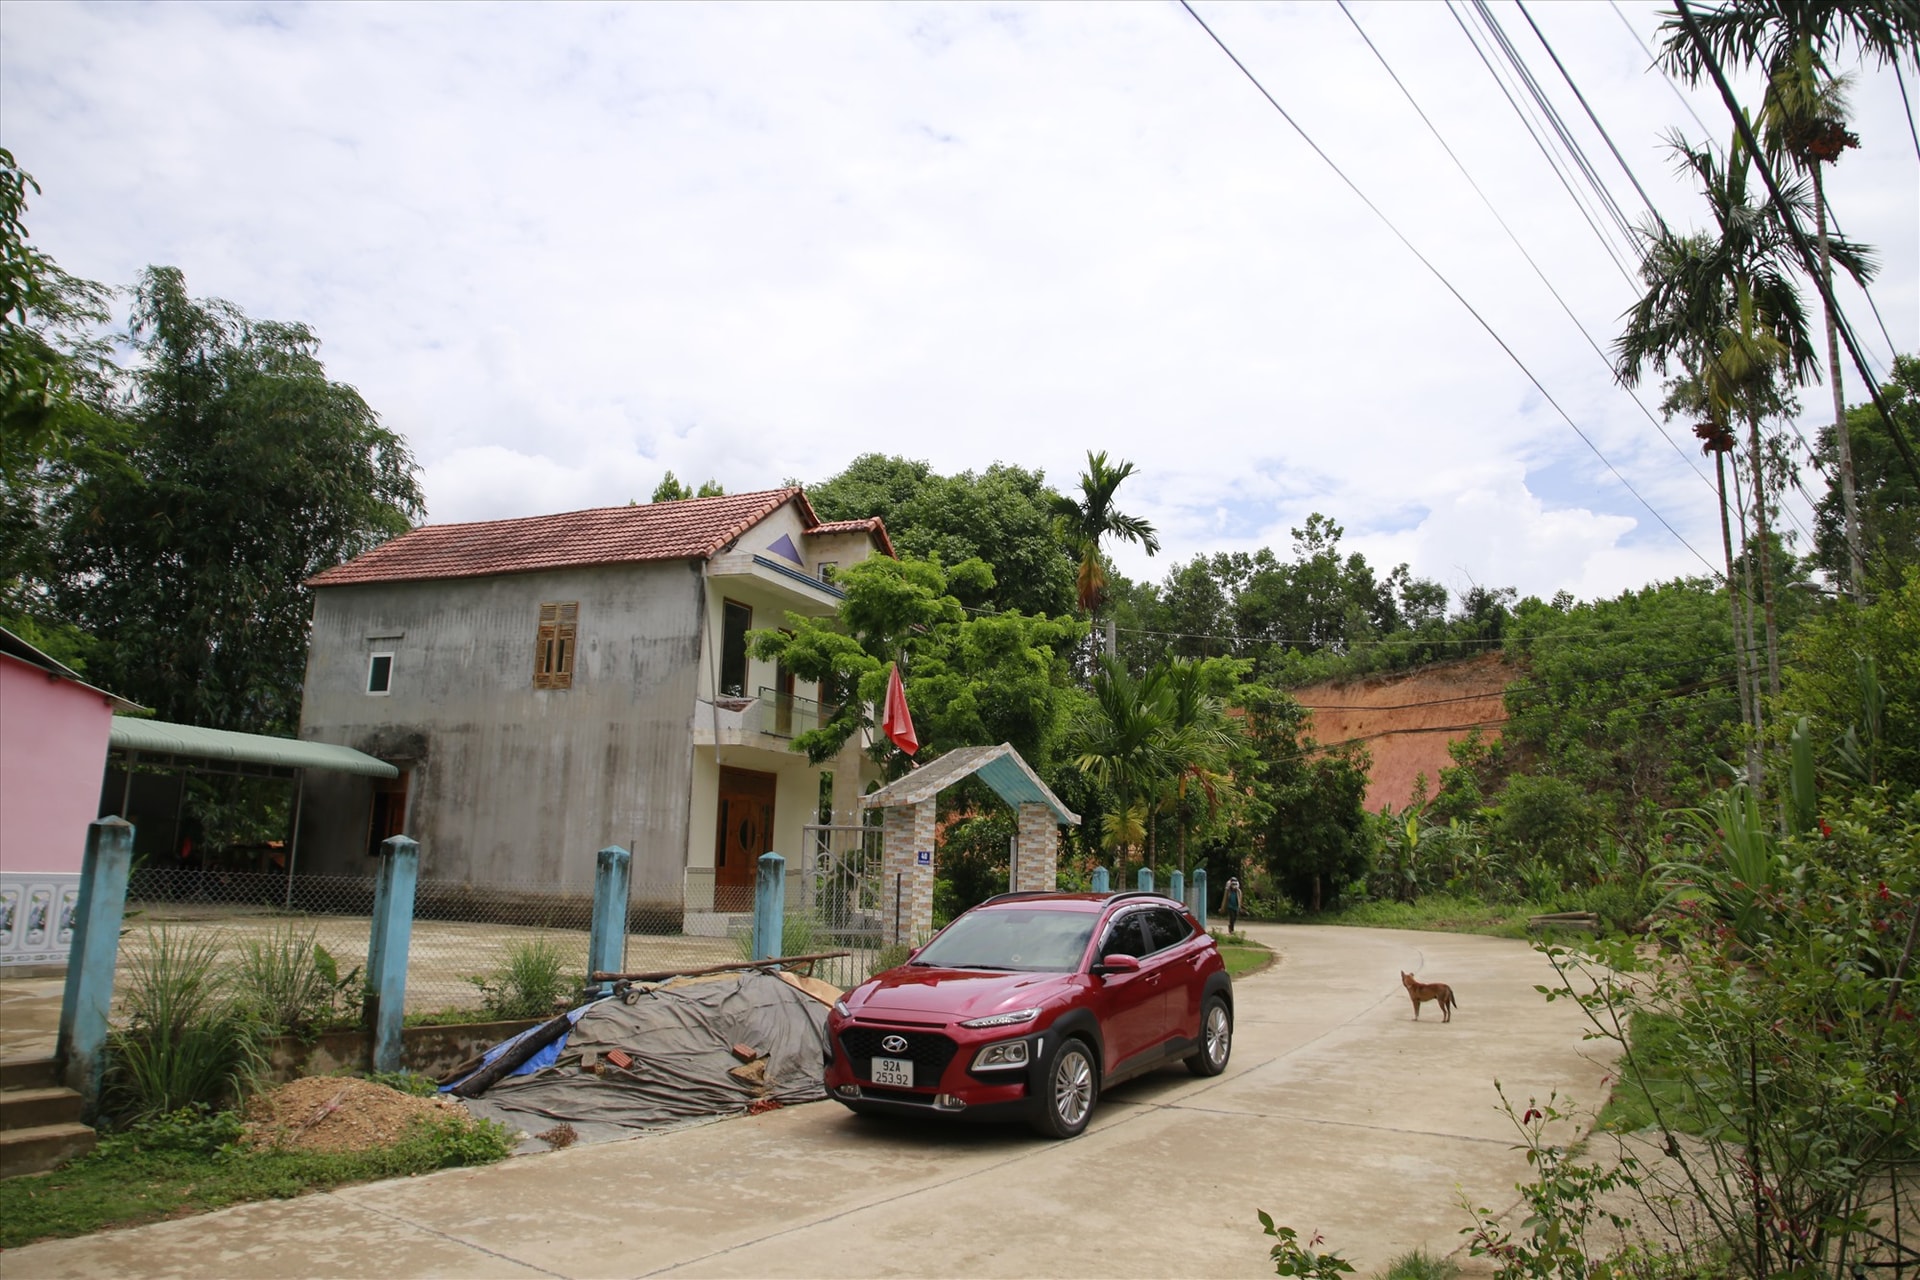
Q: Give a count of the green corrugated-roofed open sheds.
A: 1